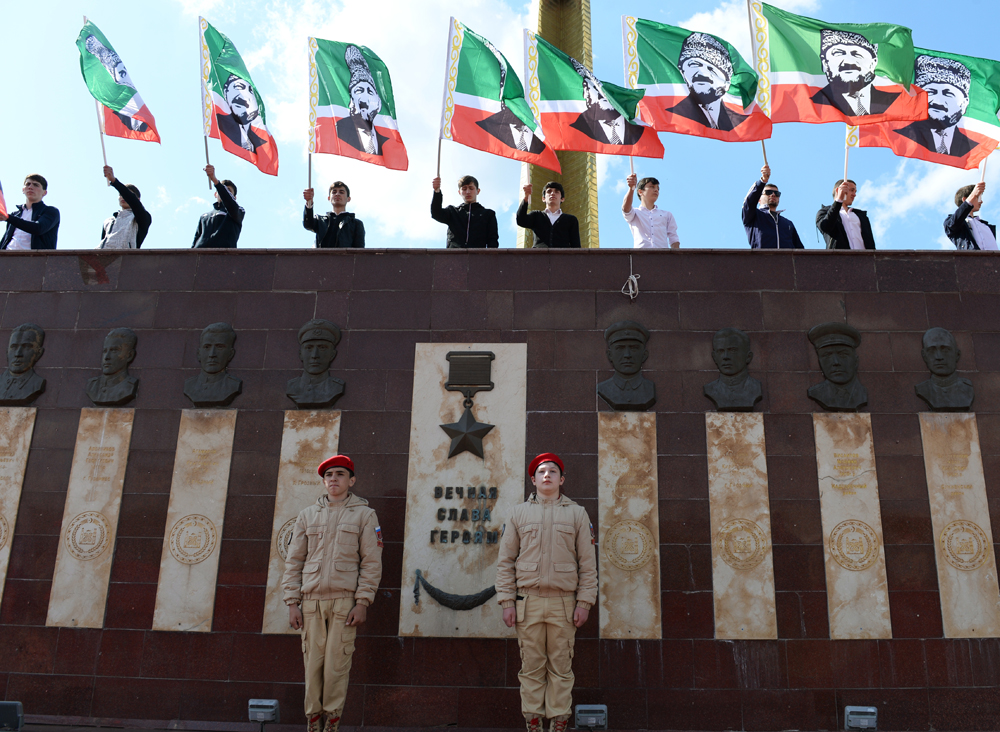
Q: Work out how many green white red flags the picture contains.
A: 8